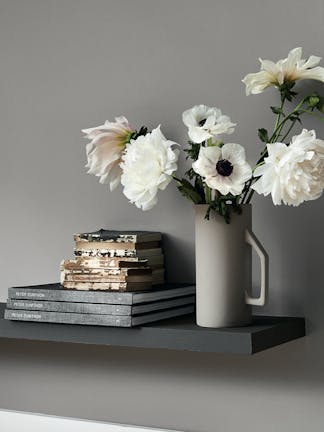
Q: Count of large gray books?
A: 3